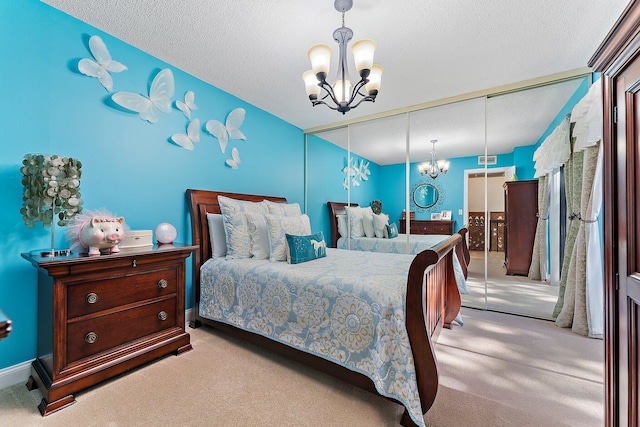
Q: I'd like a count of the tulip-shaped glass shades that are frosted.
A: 5